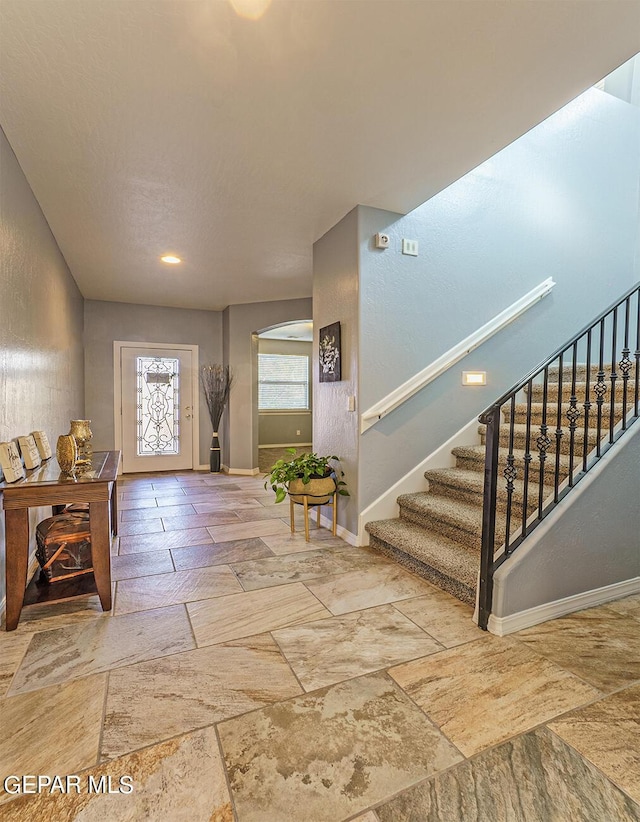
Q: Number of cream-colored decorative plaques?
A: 3